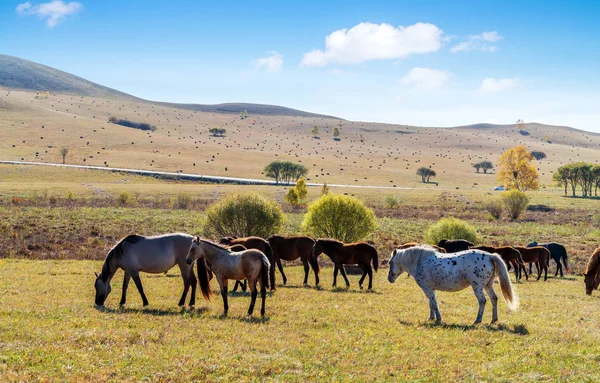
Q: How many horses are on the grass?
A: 13